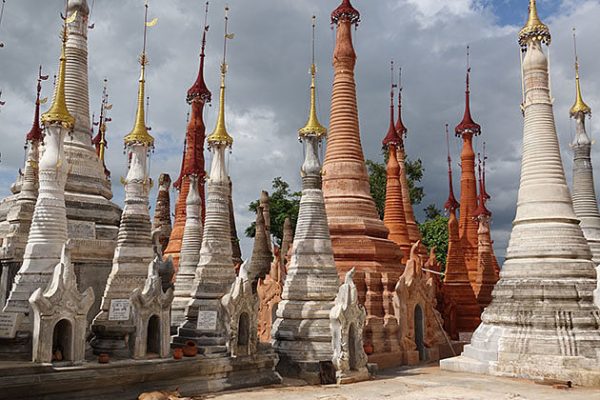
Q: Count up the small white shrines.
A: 4